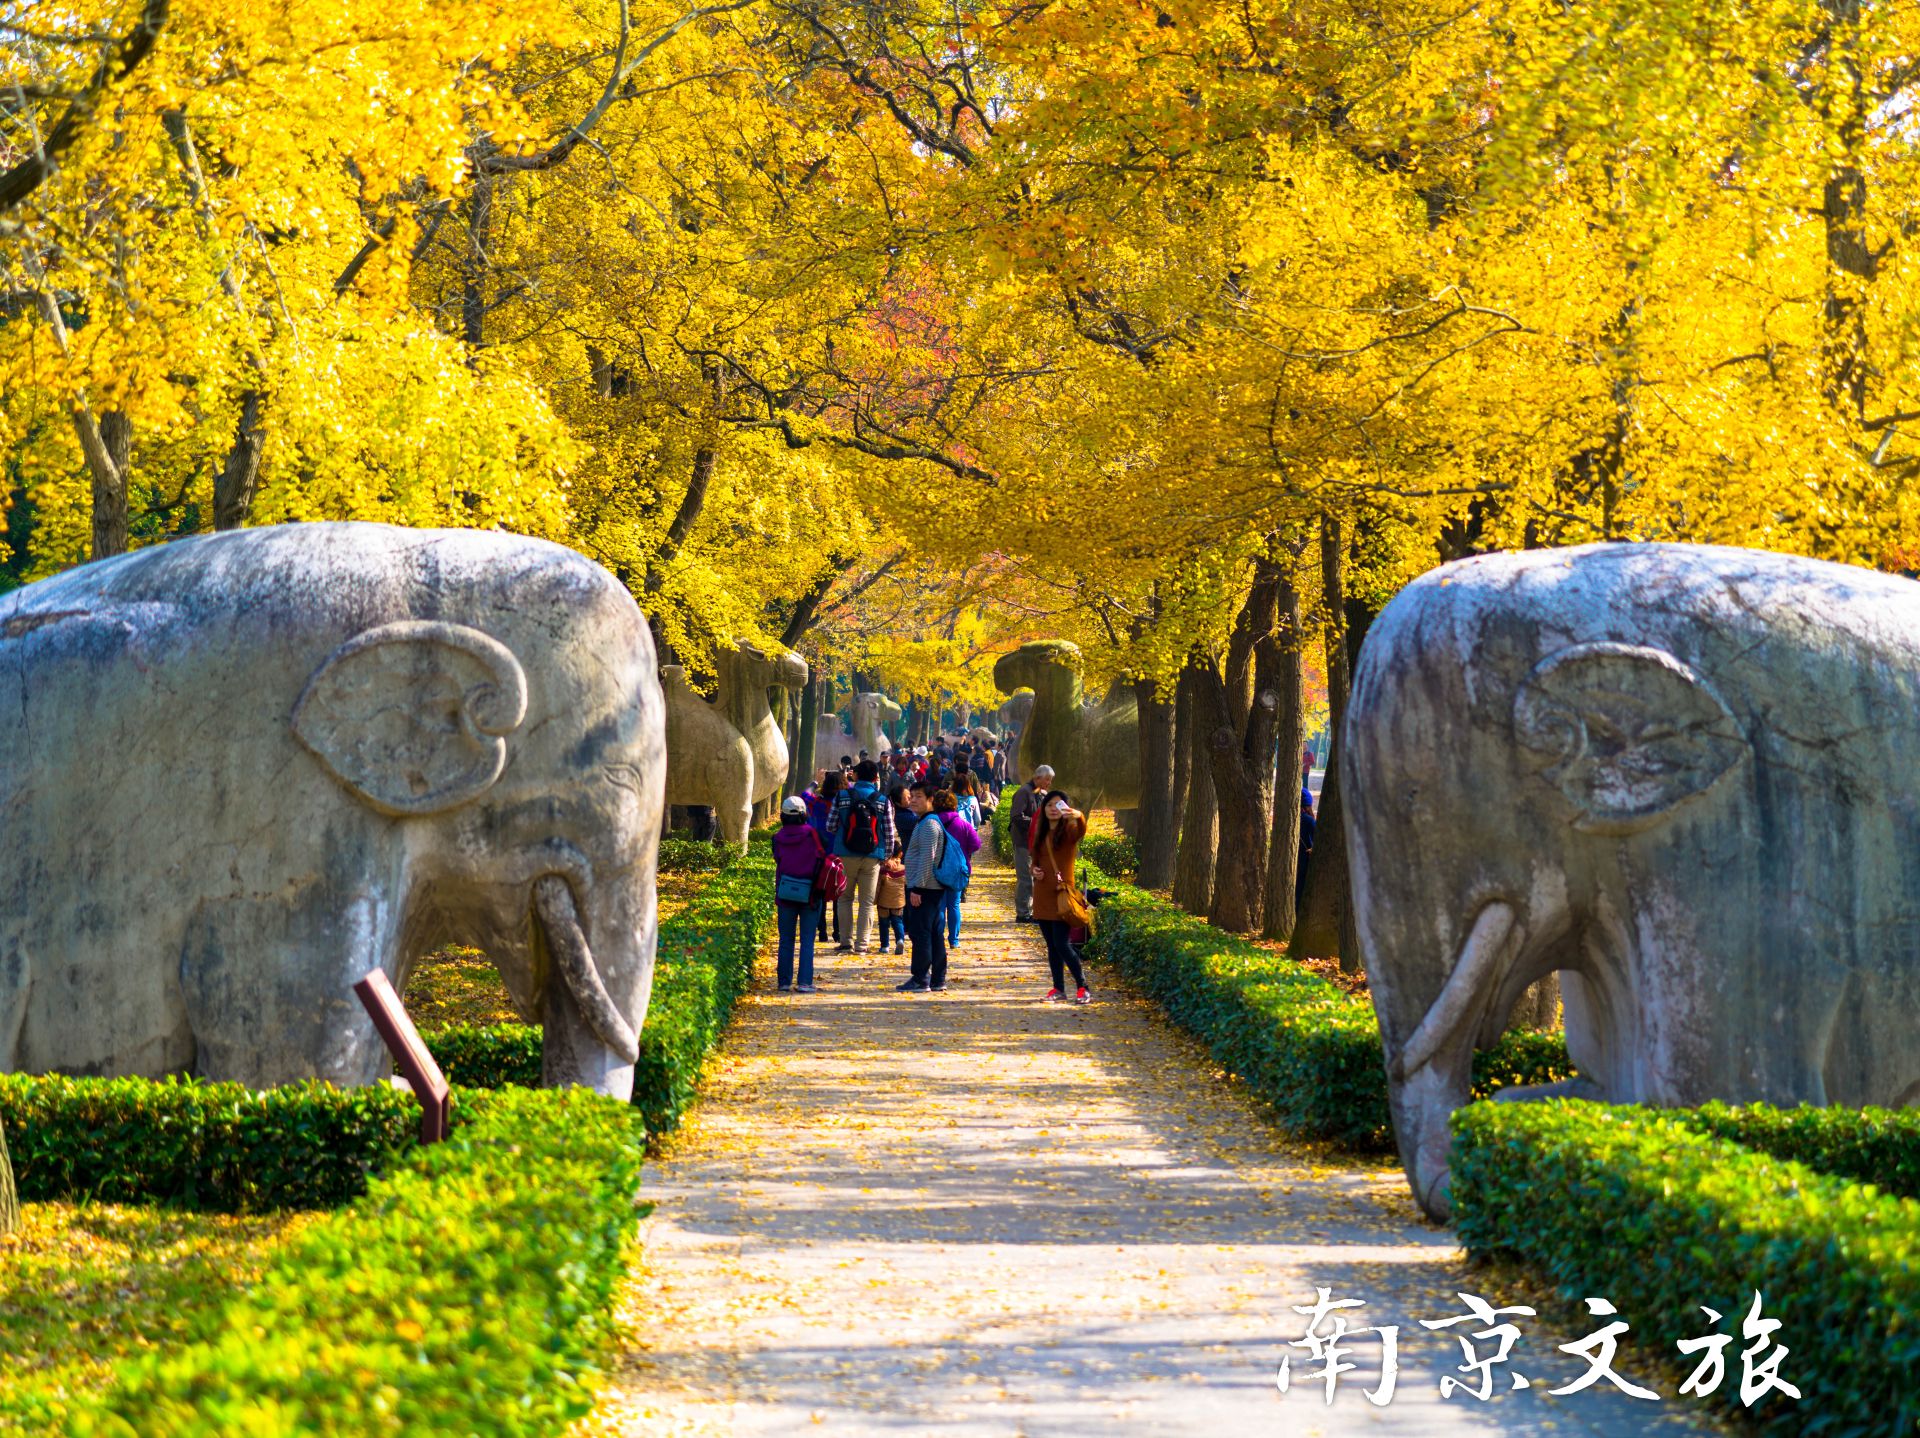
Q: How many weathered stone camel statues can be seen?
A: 4